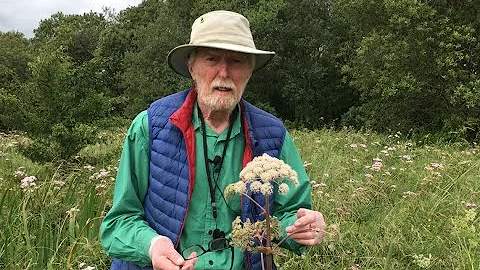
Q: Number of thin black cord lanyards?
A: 1